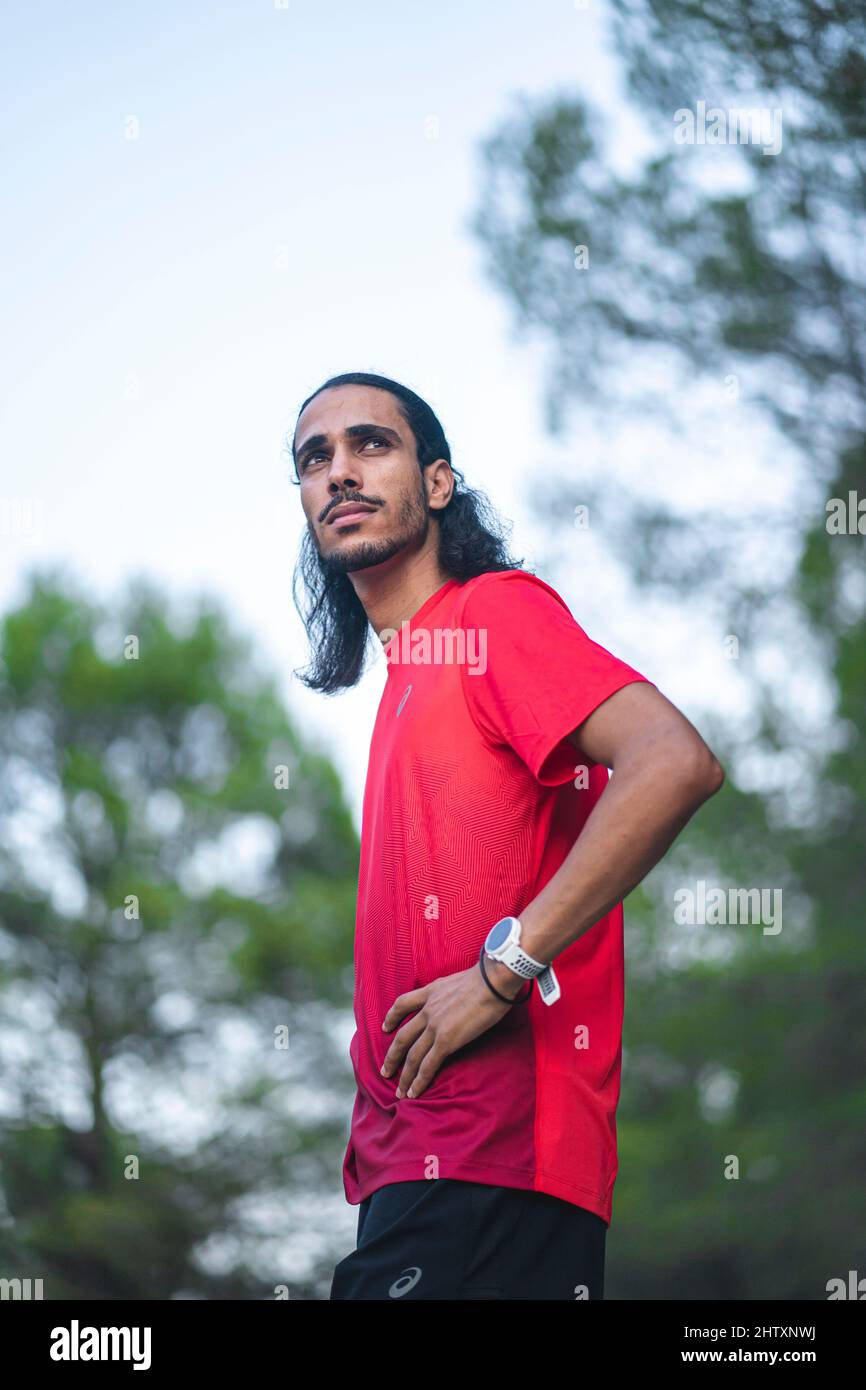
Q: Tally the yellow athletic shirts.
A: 0